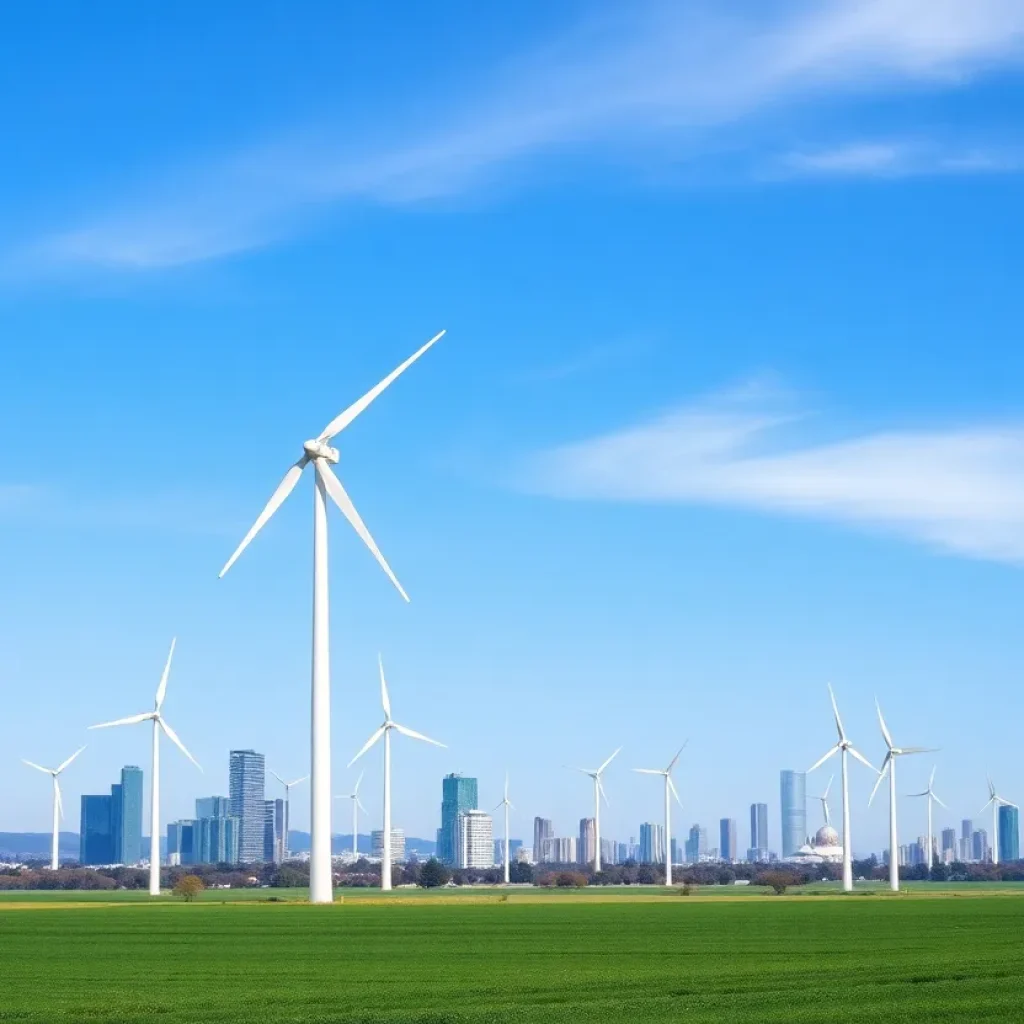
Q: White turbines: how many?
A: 14